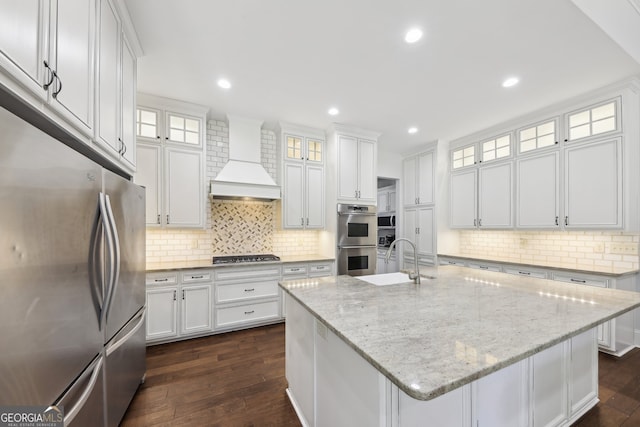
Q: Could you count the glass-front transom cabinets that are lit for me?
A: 8